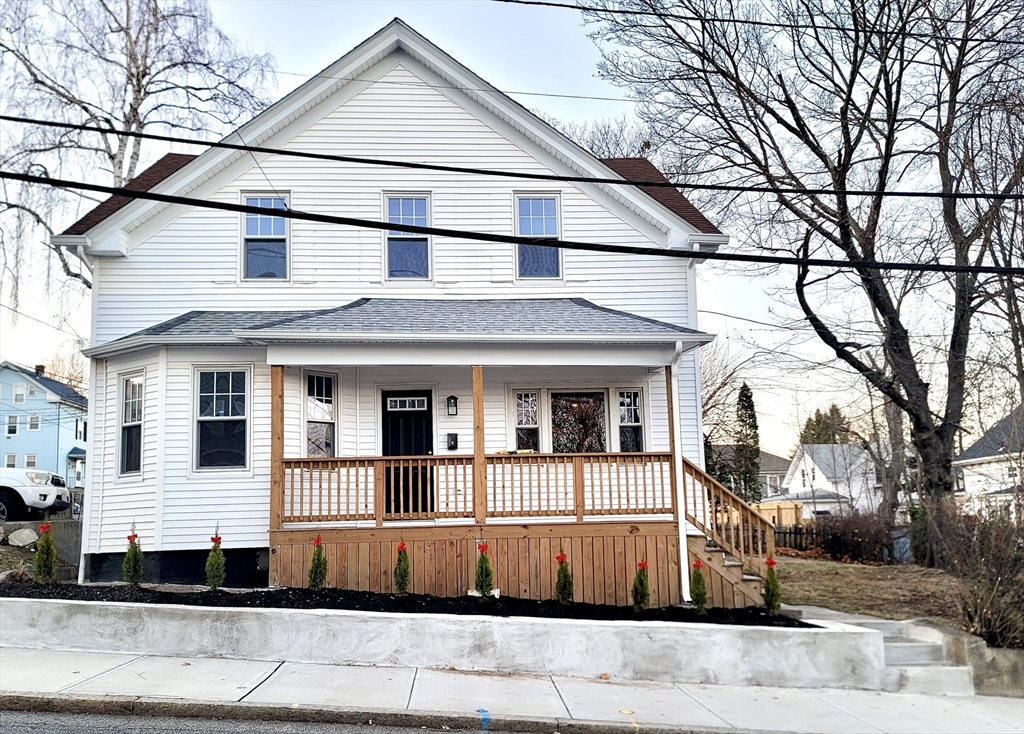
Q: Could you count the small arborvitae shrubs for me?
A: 10